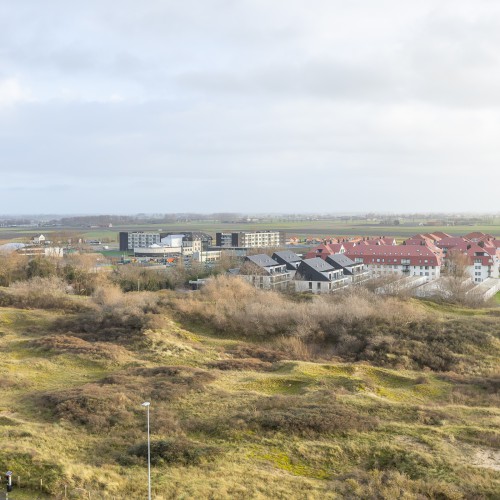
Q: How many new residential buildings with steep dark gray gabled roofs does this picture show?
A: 4